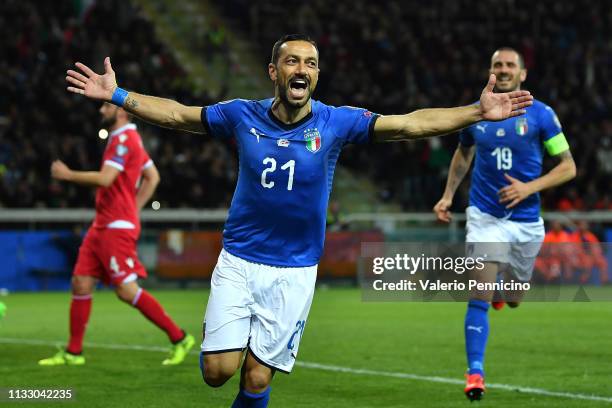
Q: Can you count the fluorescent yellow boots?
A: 2